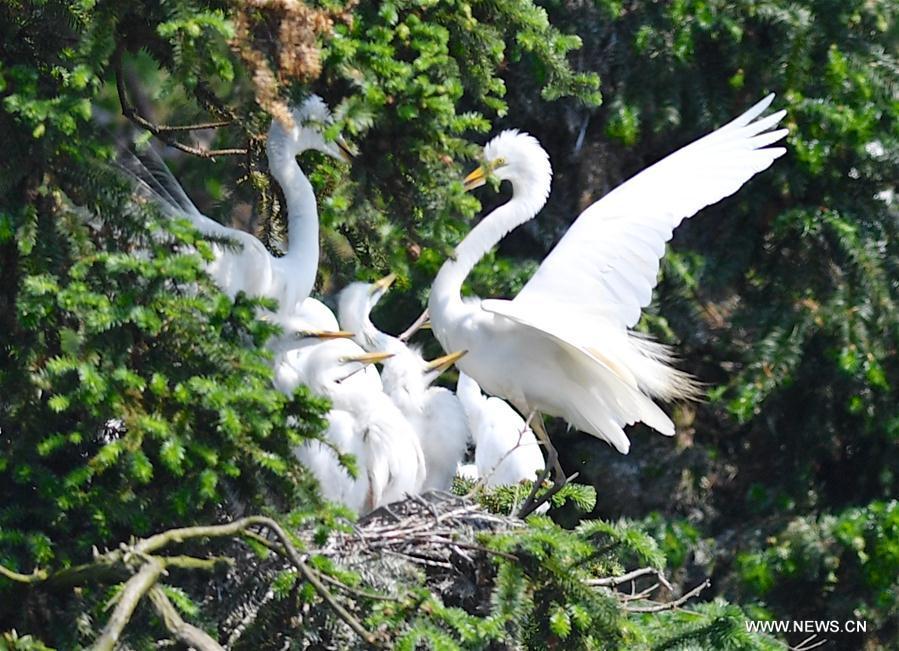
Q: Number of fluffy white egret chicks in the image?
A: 5